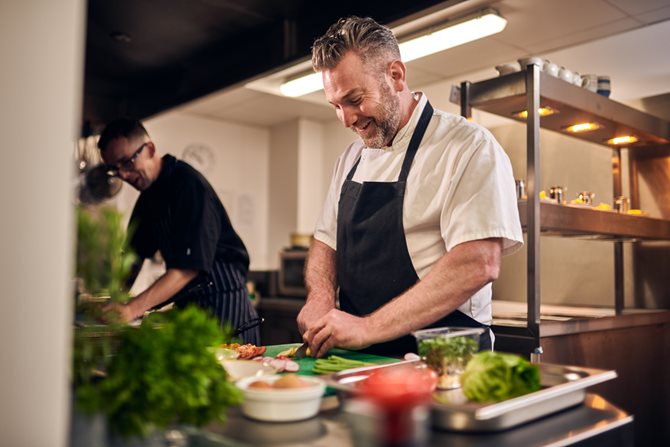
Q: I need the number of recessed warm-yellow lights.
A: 3